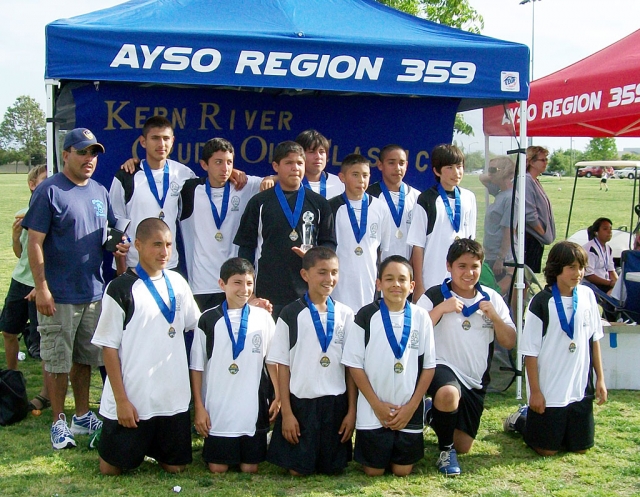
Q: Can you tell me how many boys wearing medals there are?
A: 13